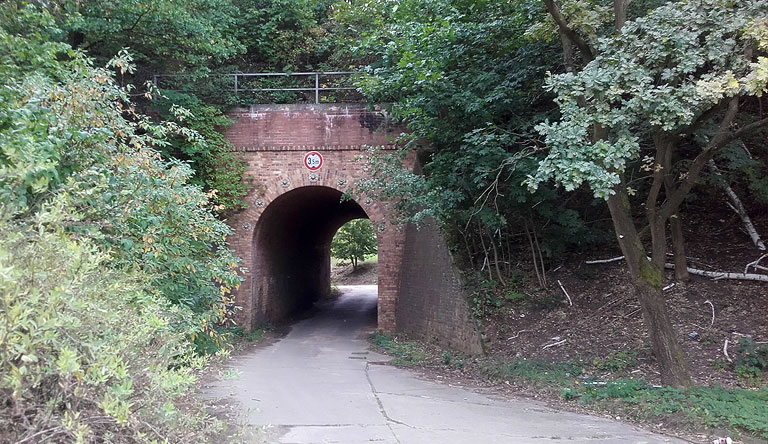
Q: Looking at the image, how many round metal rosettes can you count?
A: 7